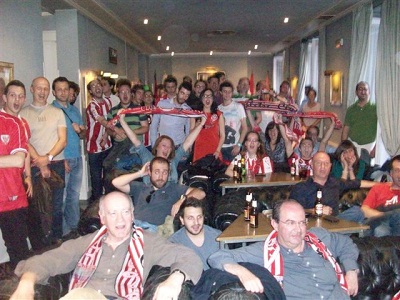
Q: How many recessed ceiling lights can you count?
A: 8